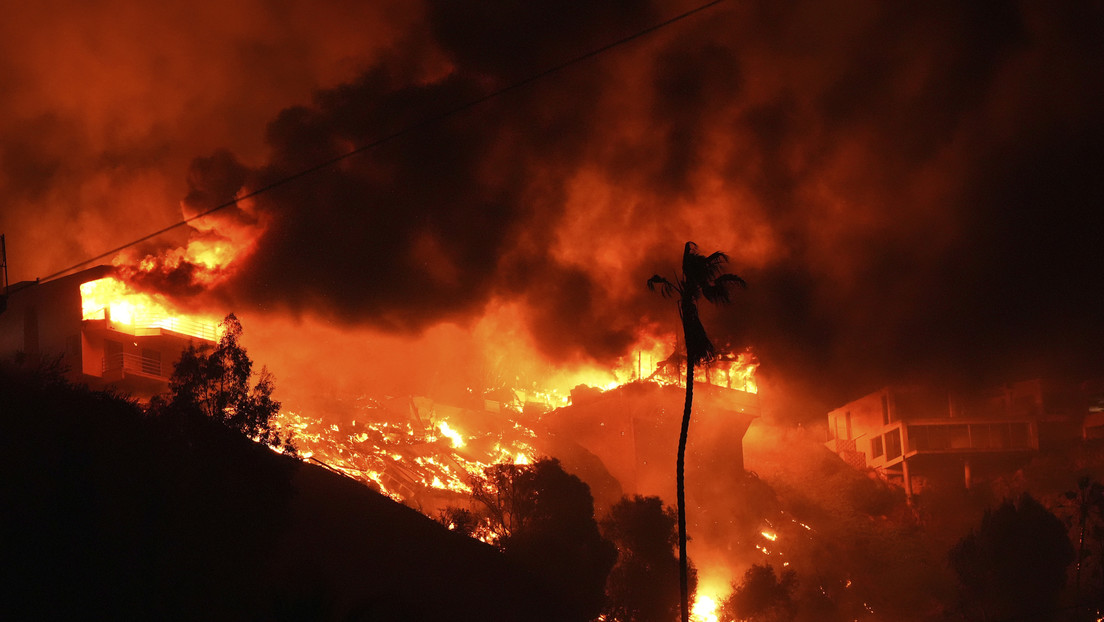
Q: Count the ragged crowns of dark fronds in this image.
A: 1